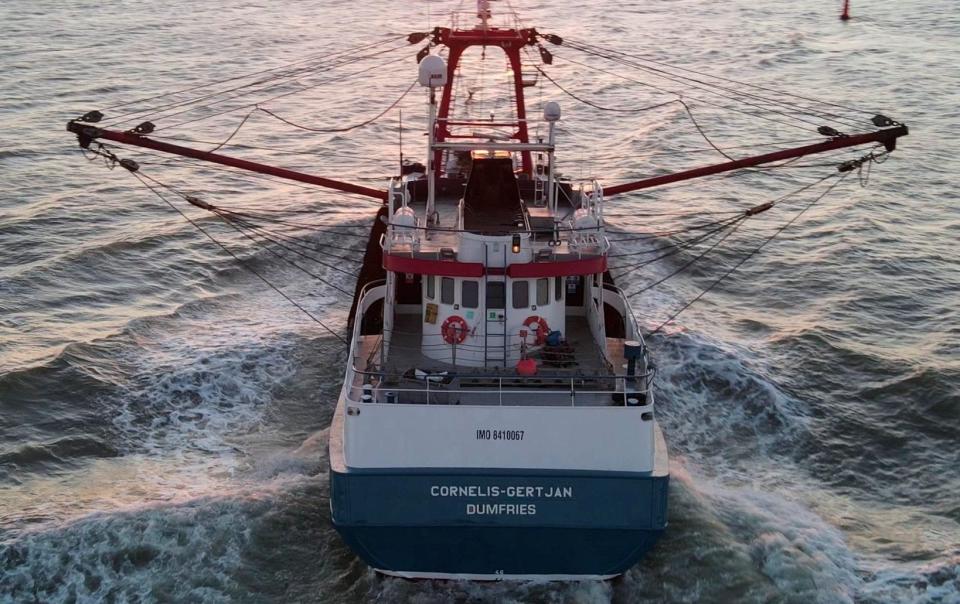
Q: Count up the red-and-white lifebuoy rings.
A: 2